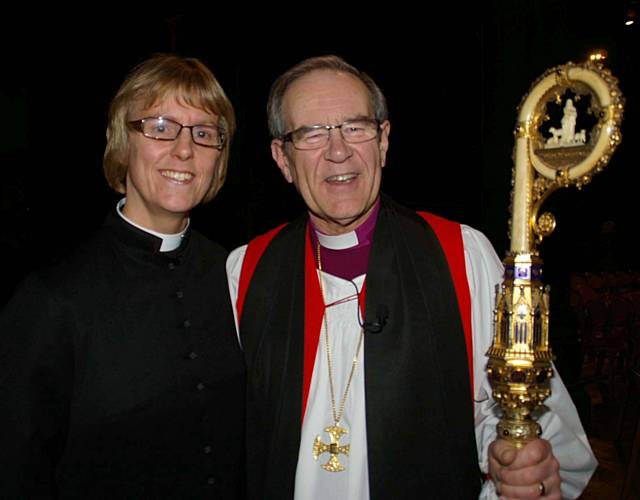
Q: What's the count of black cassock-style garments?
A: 1